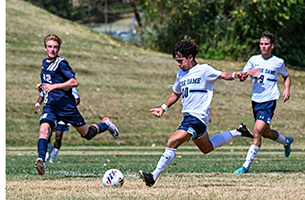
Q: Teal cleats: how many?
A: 2